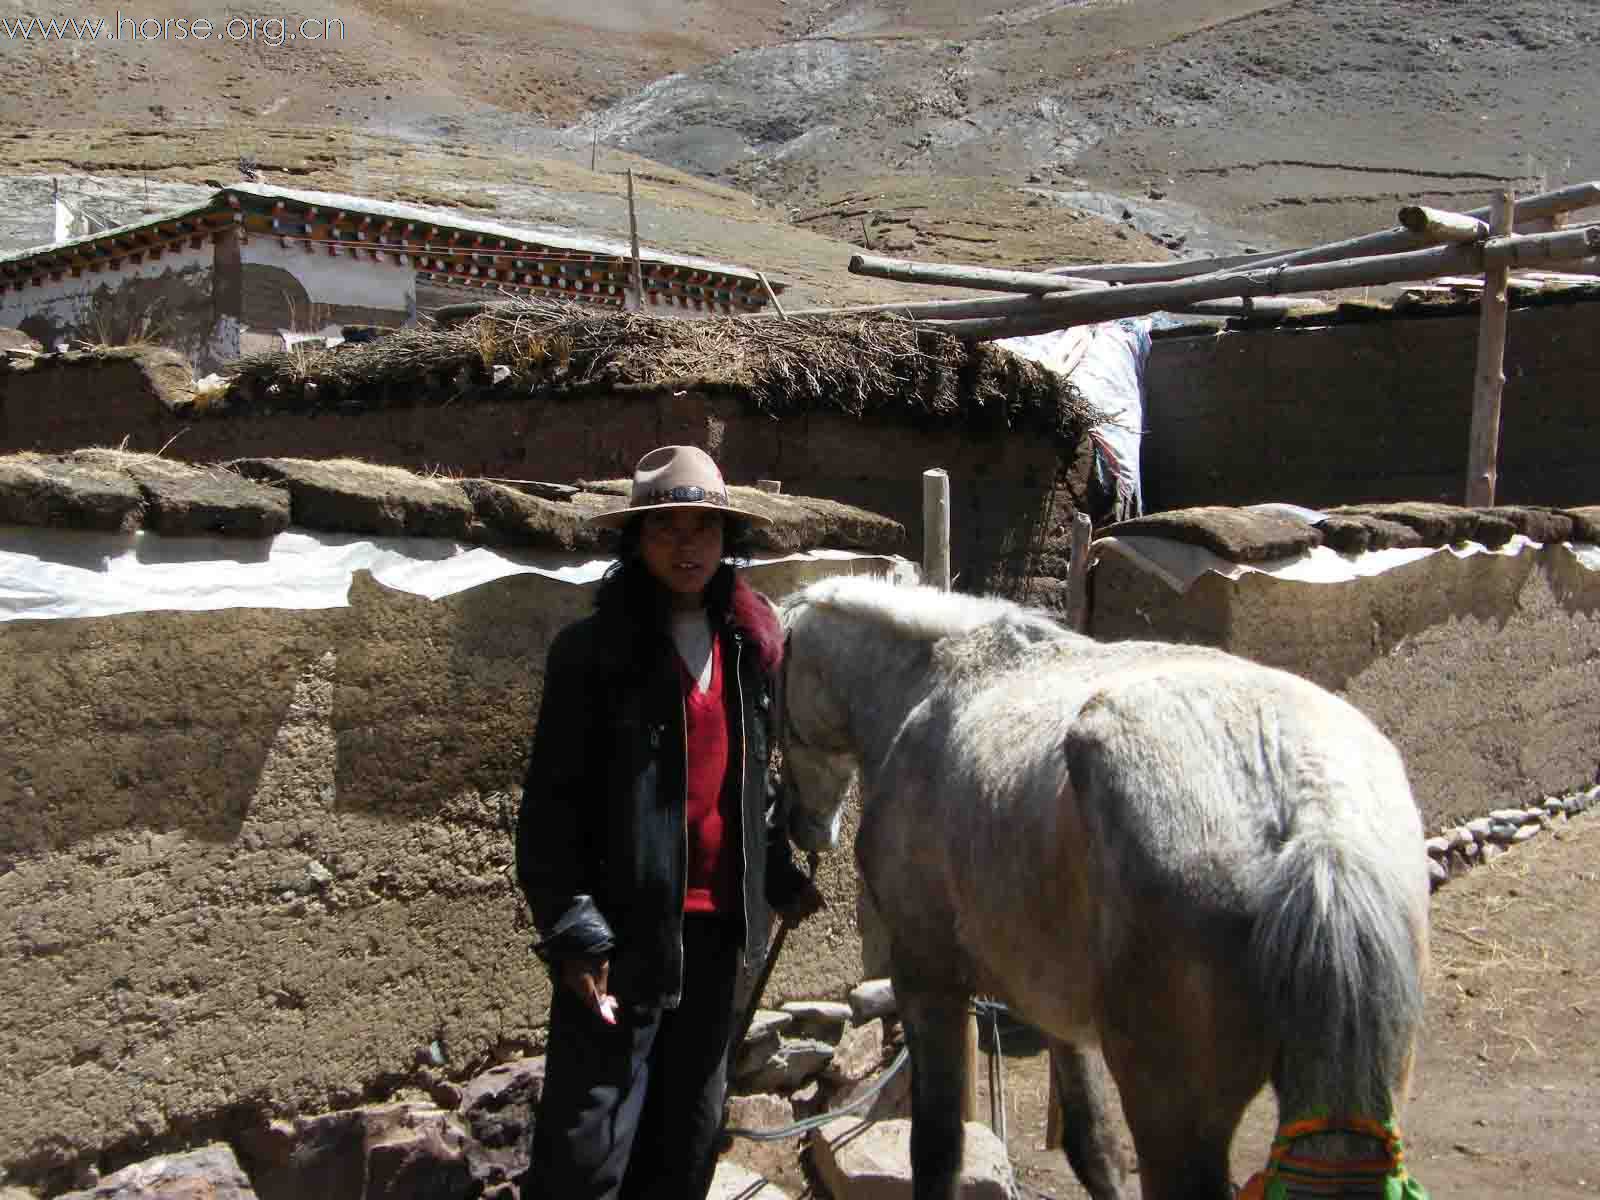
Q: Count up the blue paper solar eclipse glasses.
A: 0